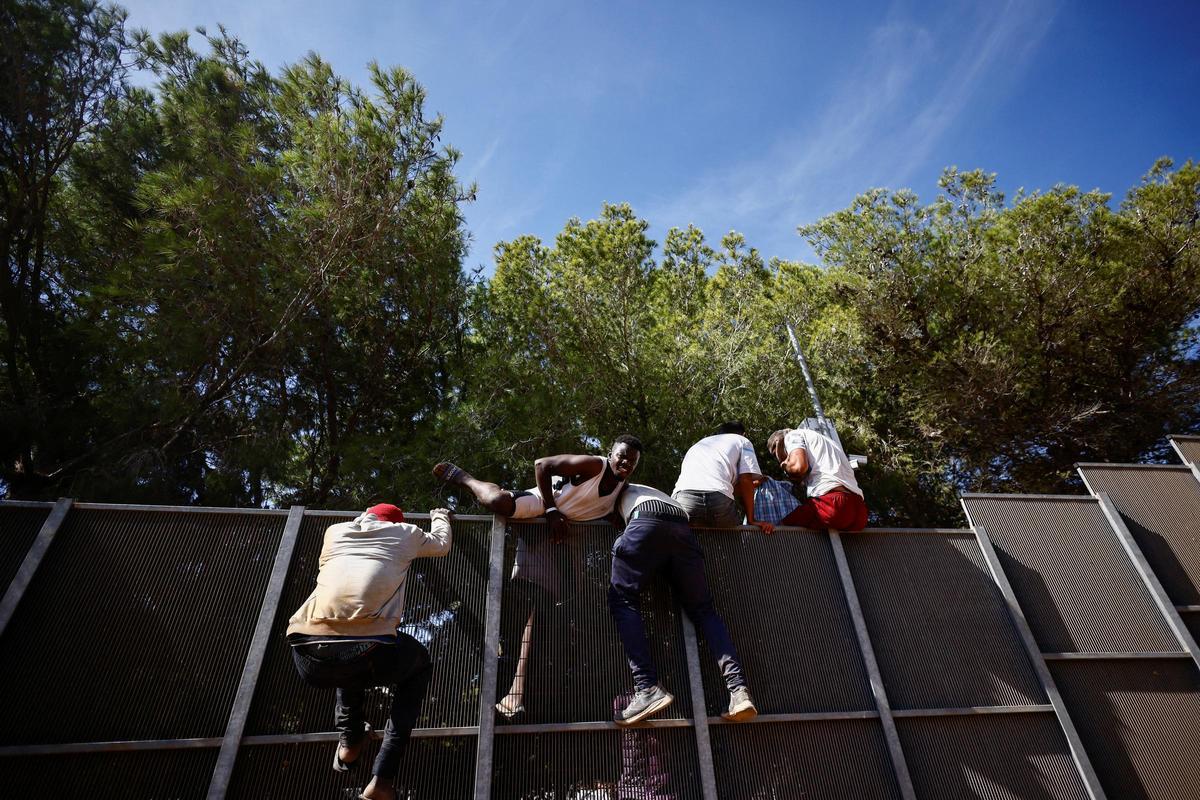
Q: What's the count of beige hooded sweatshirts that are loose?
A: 1